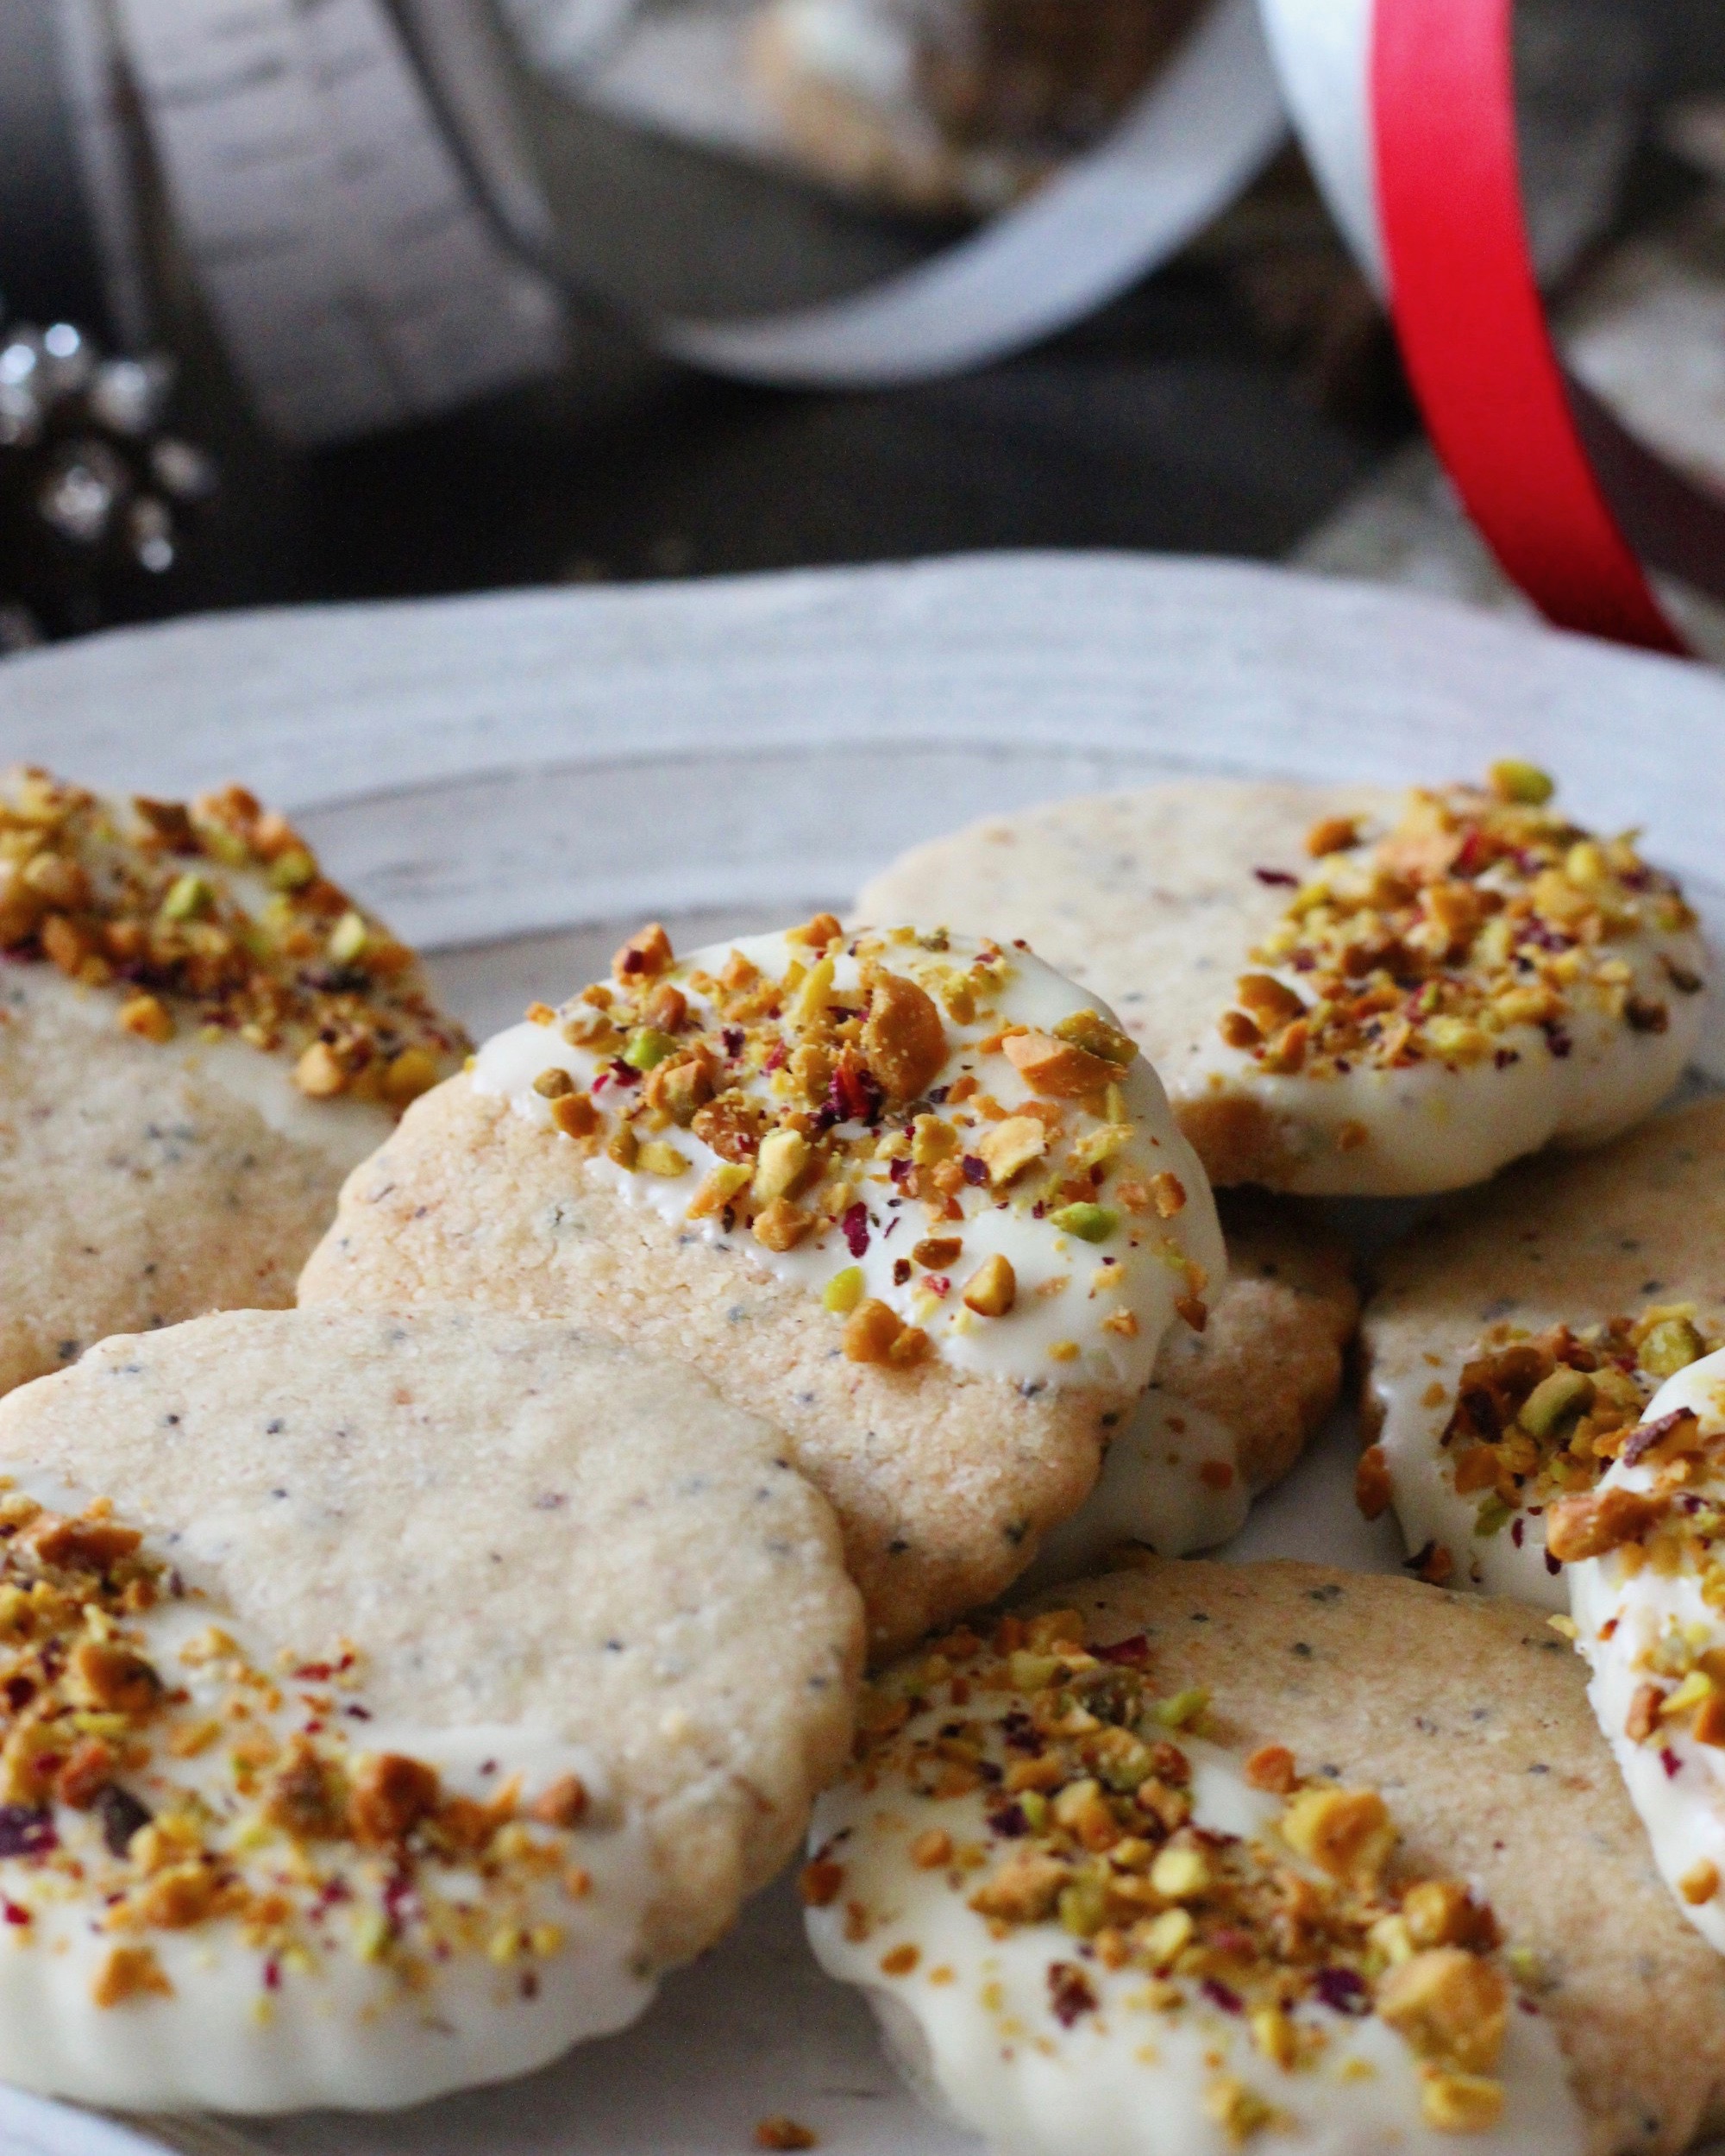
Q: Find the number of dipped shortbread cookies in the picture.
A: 8